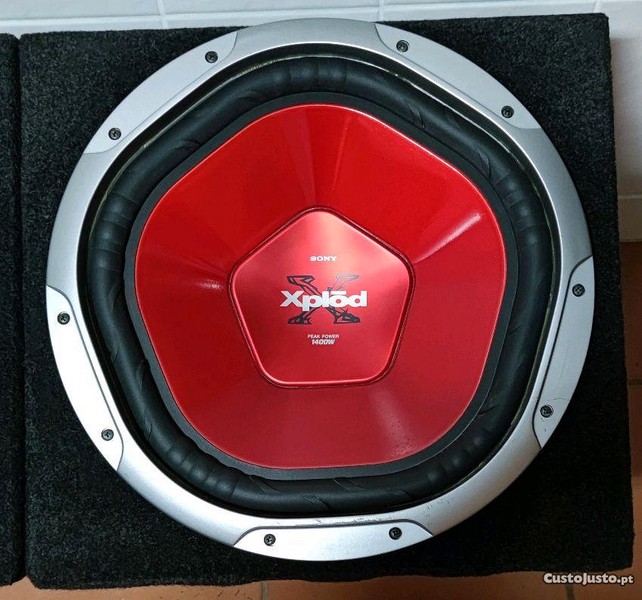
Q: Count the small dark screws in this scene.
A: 10